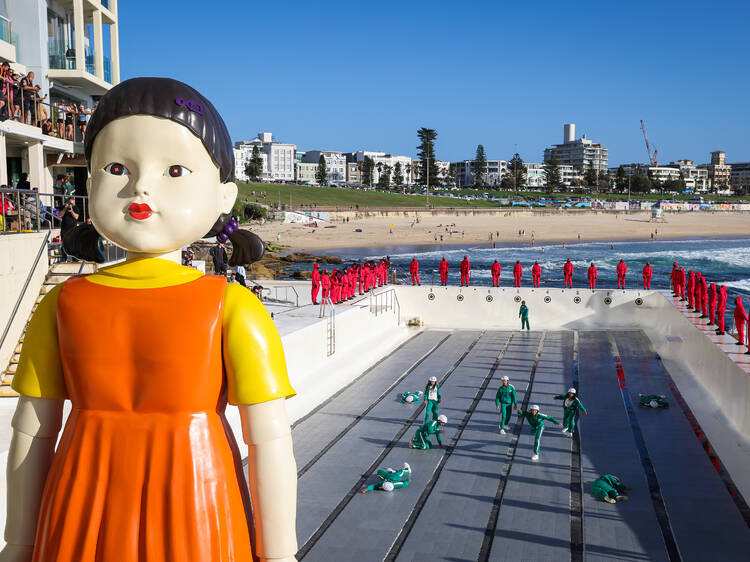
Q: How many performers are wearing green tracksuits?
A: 10